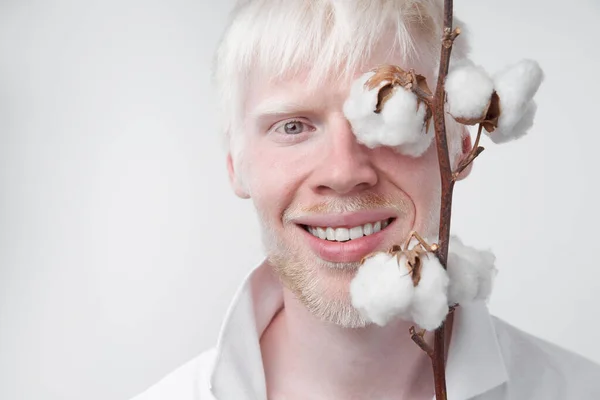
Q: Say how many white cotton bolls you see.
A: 4